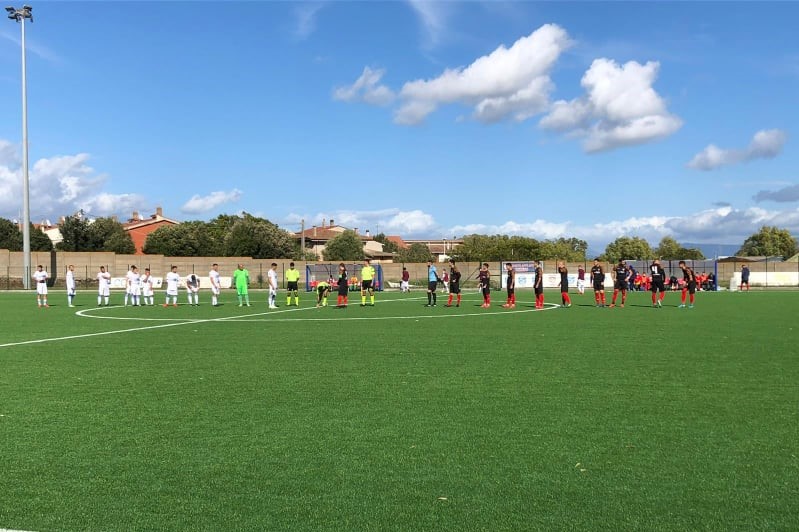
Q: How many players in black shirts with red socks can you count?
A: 10